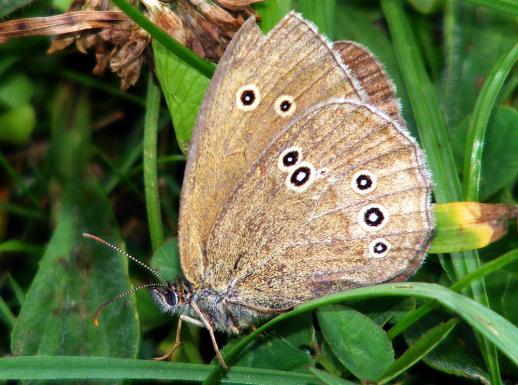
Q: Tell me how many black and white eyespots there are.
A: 7